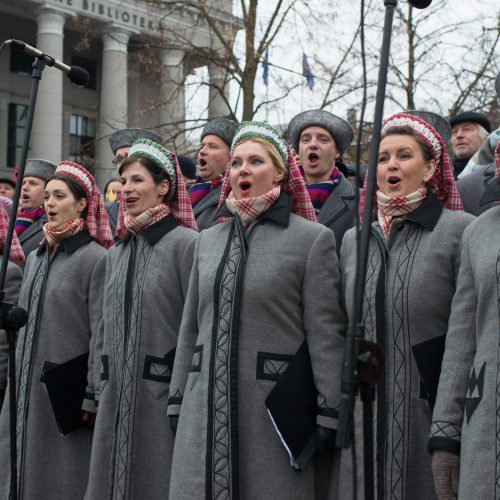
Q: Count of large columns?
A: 4